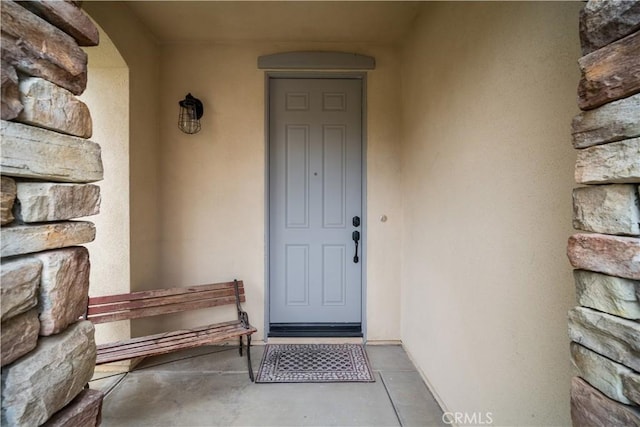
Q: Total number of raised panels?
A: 6